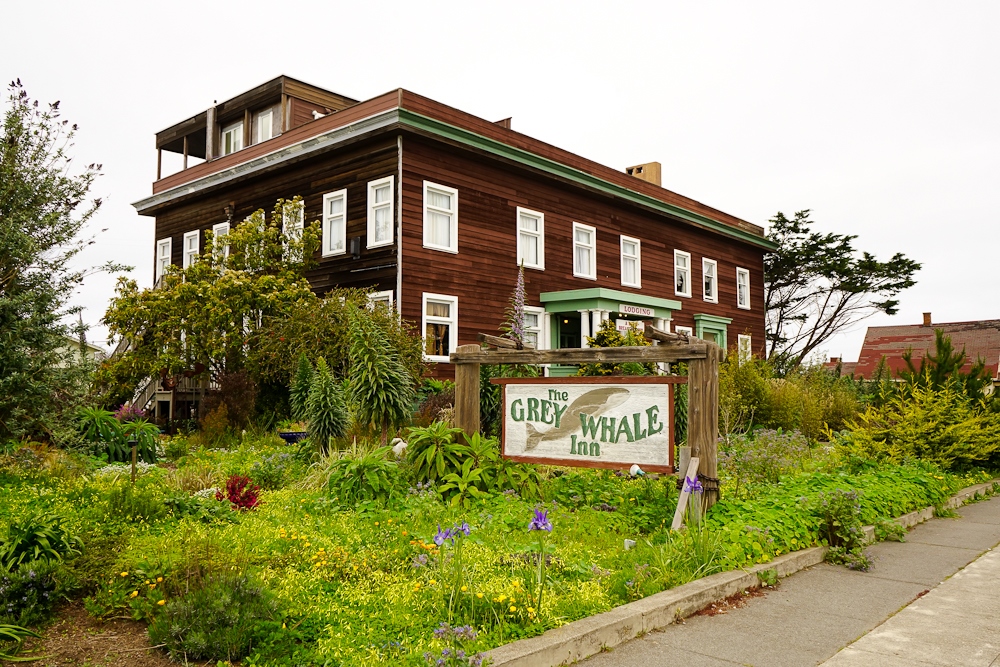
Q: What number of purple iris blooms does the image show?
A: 4